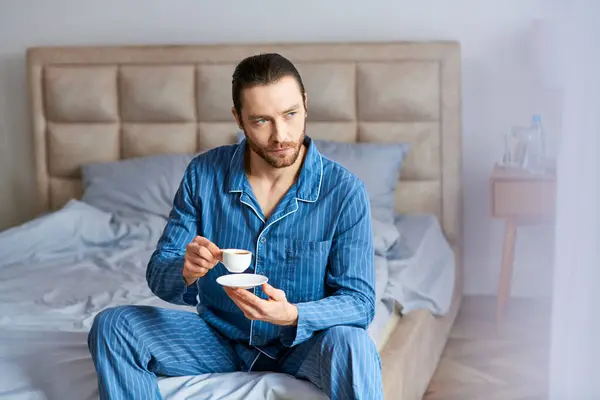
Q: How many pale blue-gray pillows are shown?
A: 2